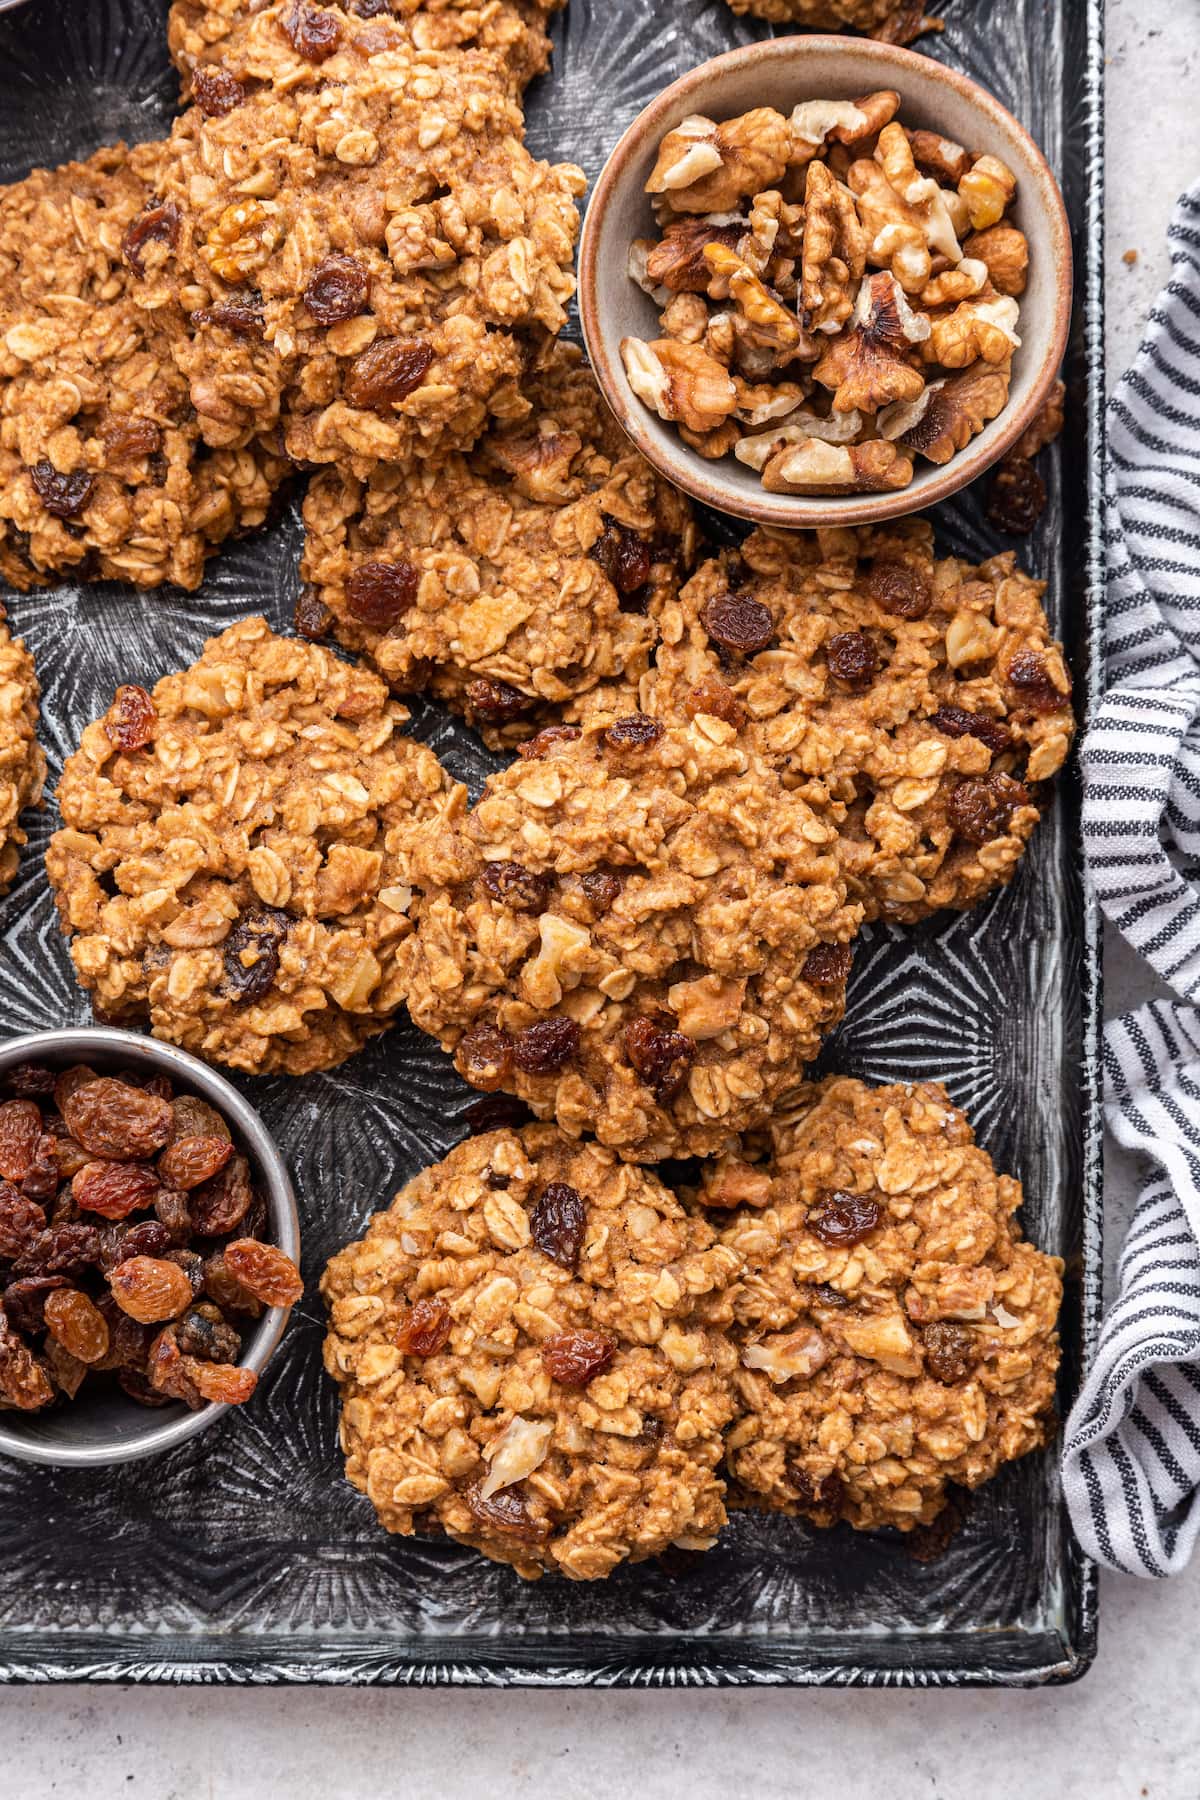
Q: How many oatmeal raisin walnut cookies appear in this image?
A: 11